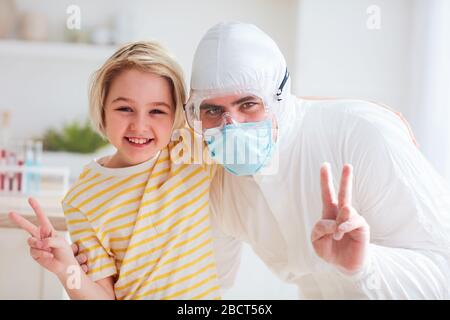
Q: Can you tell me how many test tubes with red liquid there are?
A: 3